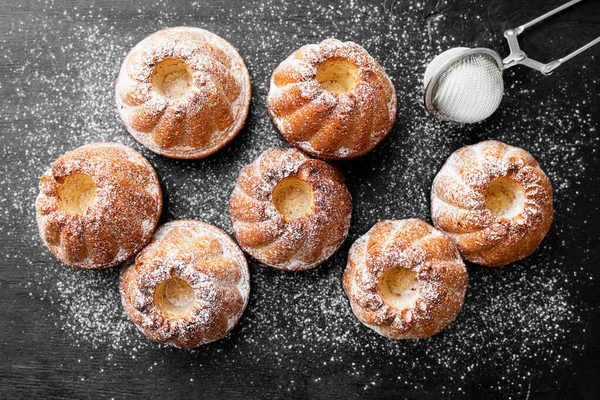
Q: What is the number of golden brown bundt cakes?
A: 7